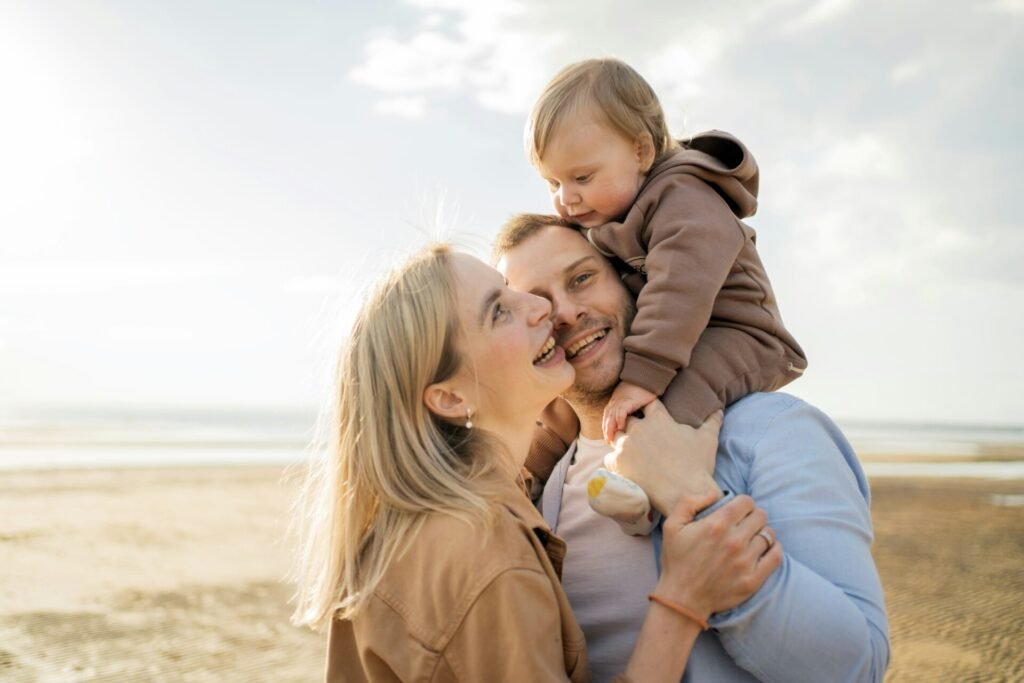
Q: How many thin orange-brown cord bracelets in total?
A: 1